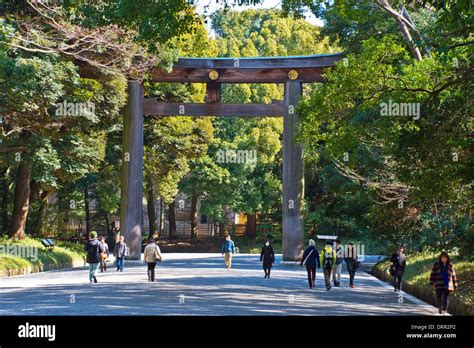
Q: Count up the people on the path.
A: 12